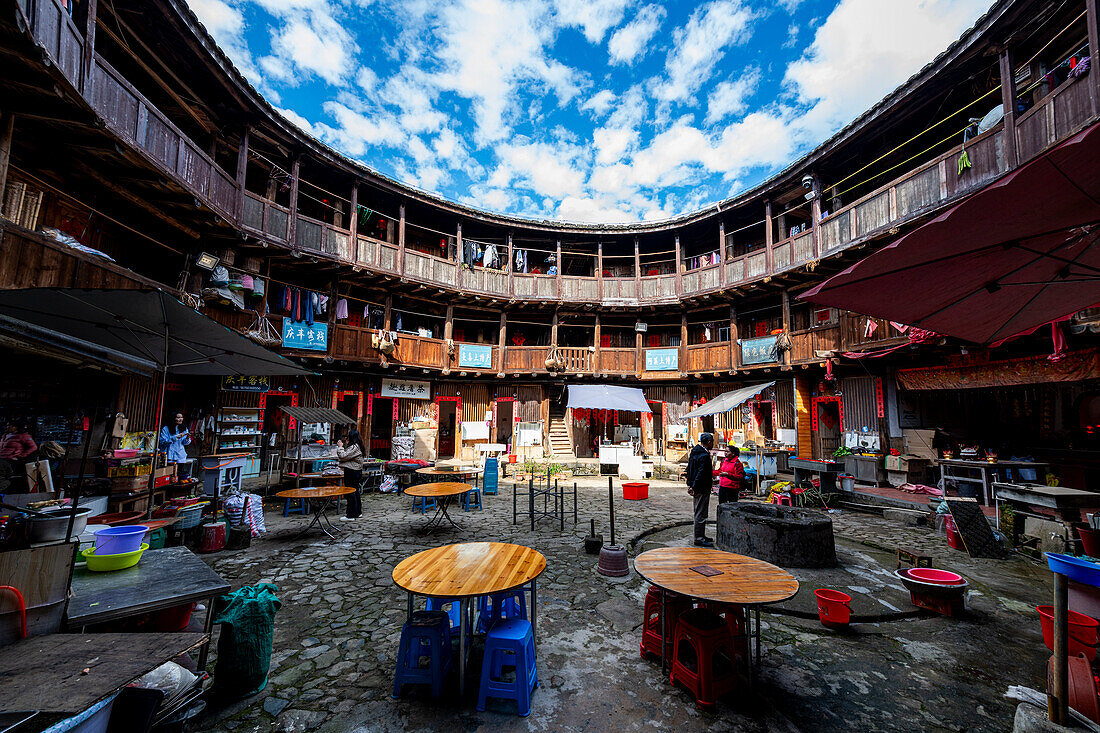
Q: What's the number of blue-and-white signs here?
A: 4